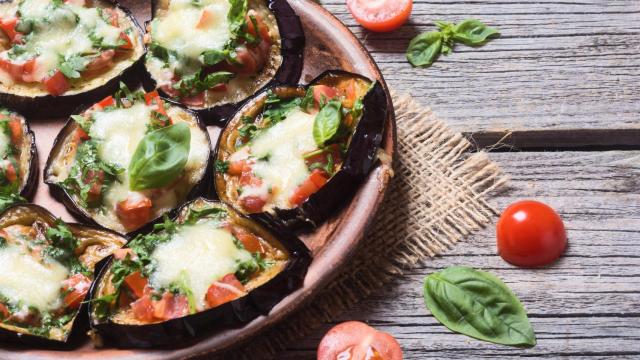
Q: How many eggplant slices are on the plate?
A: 7